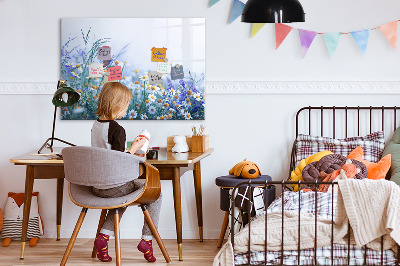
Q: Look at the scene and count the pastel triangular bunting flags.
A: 8